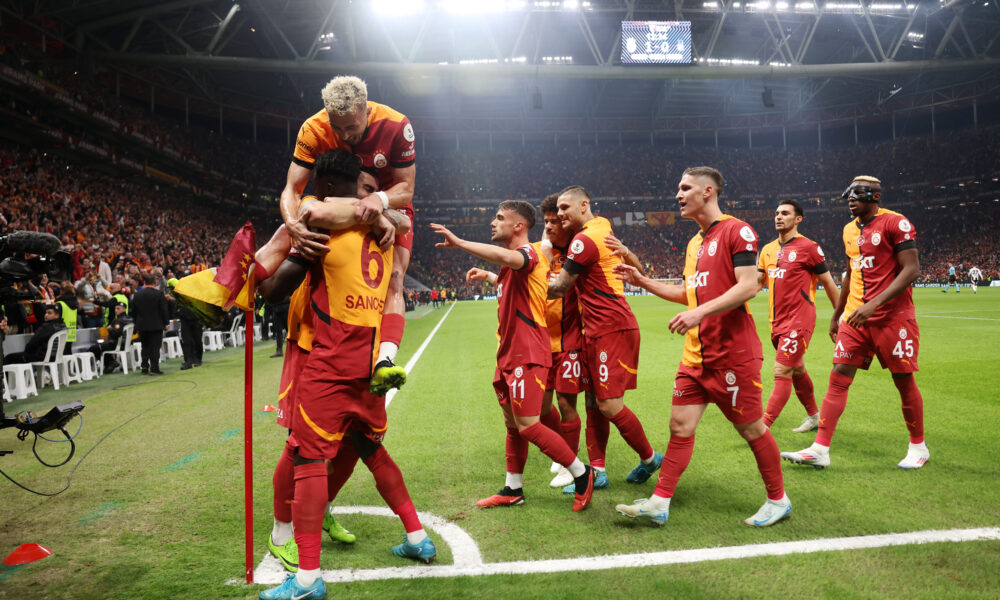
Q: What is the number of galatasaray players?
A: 9